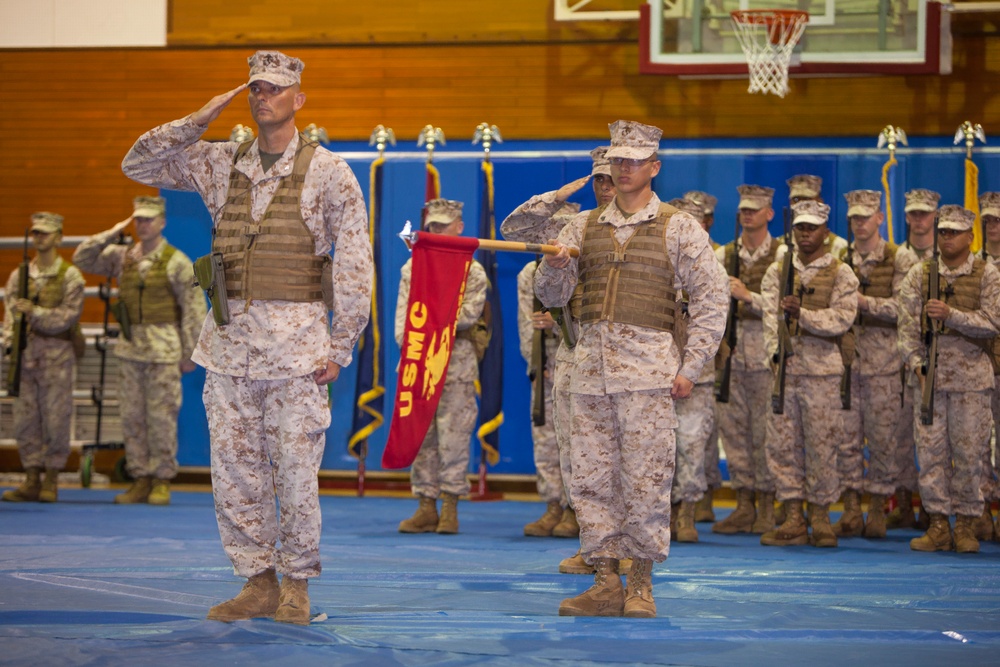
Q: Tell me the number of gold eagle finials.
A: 7